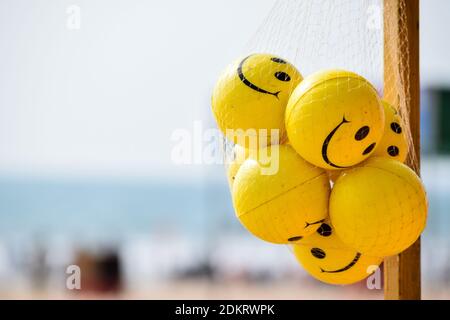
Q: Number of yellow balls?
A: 7